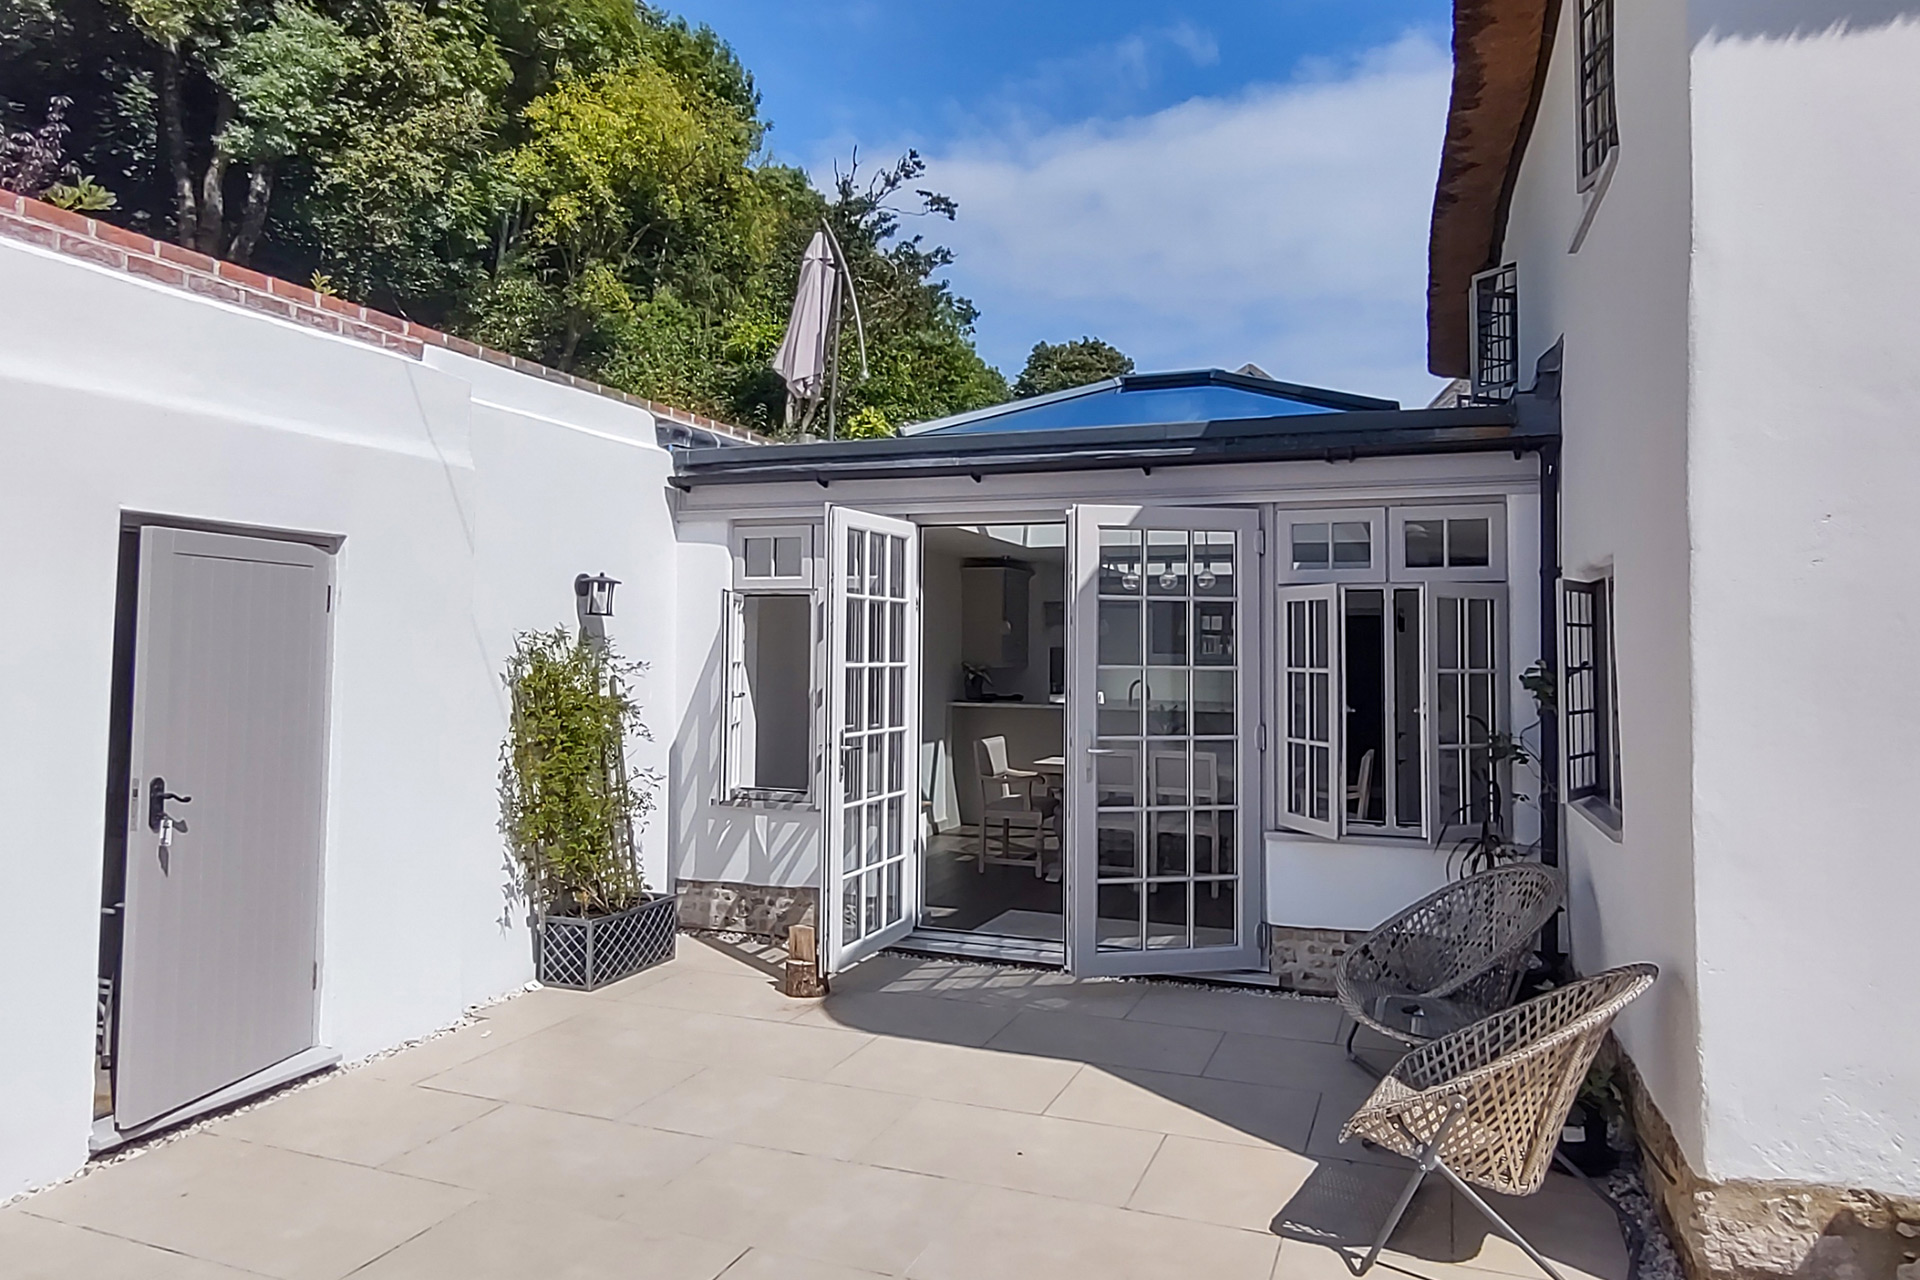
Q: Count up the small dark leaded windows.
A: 3